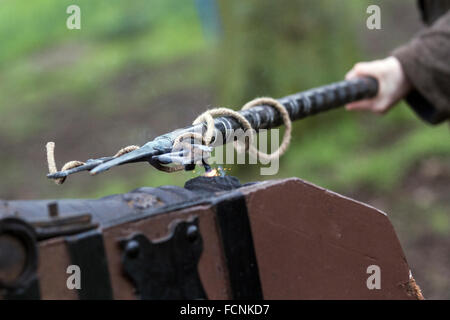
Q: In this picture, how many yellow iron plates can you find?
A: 0